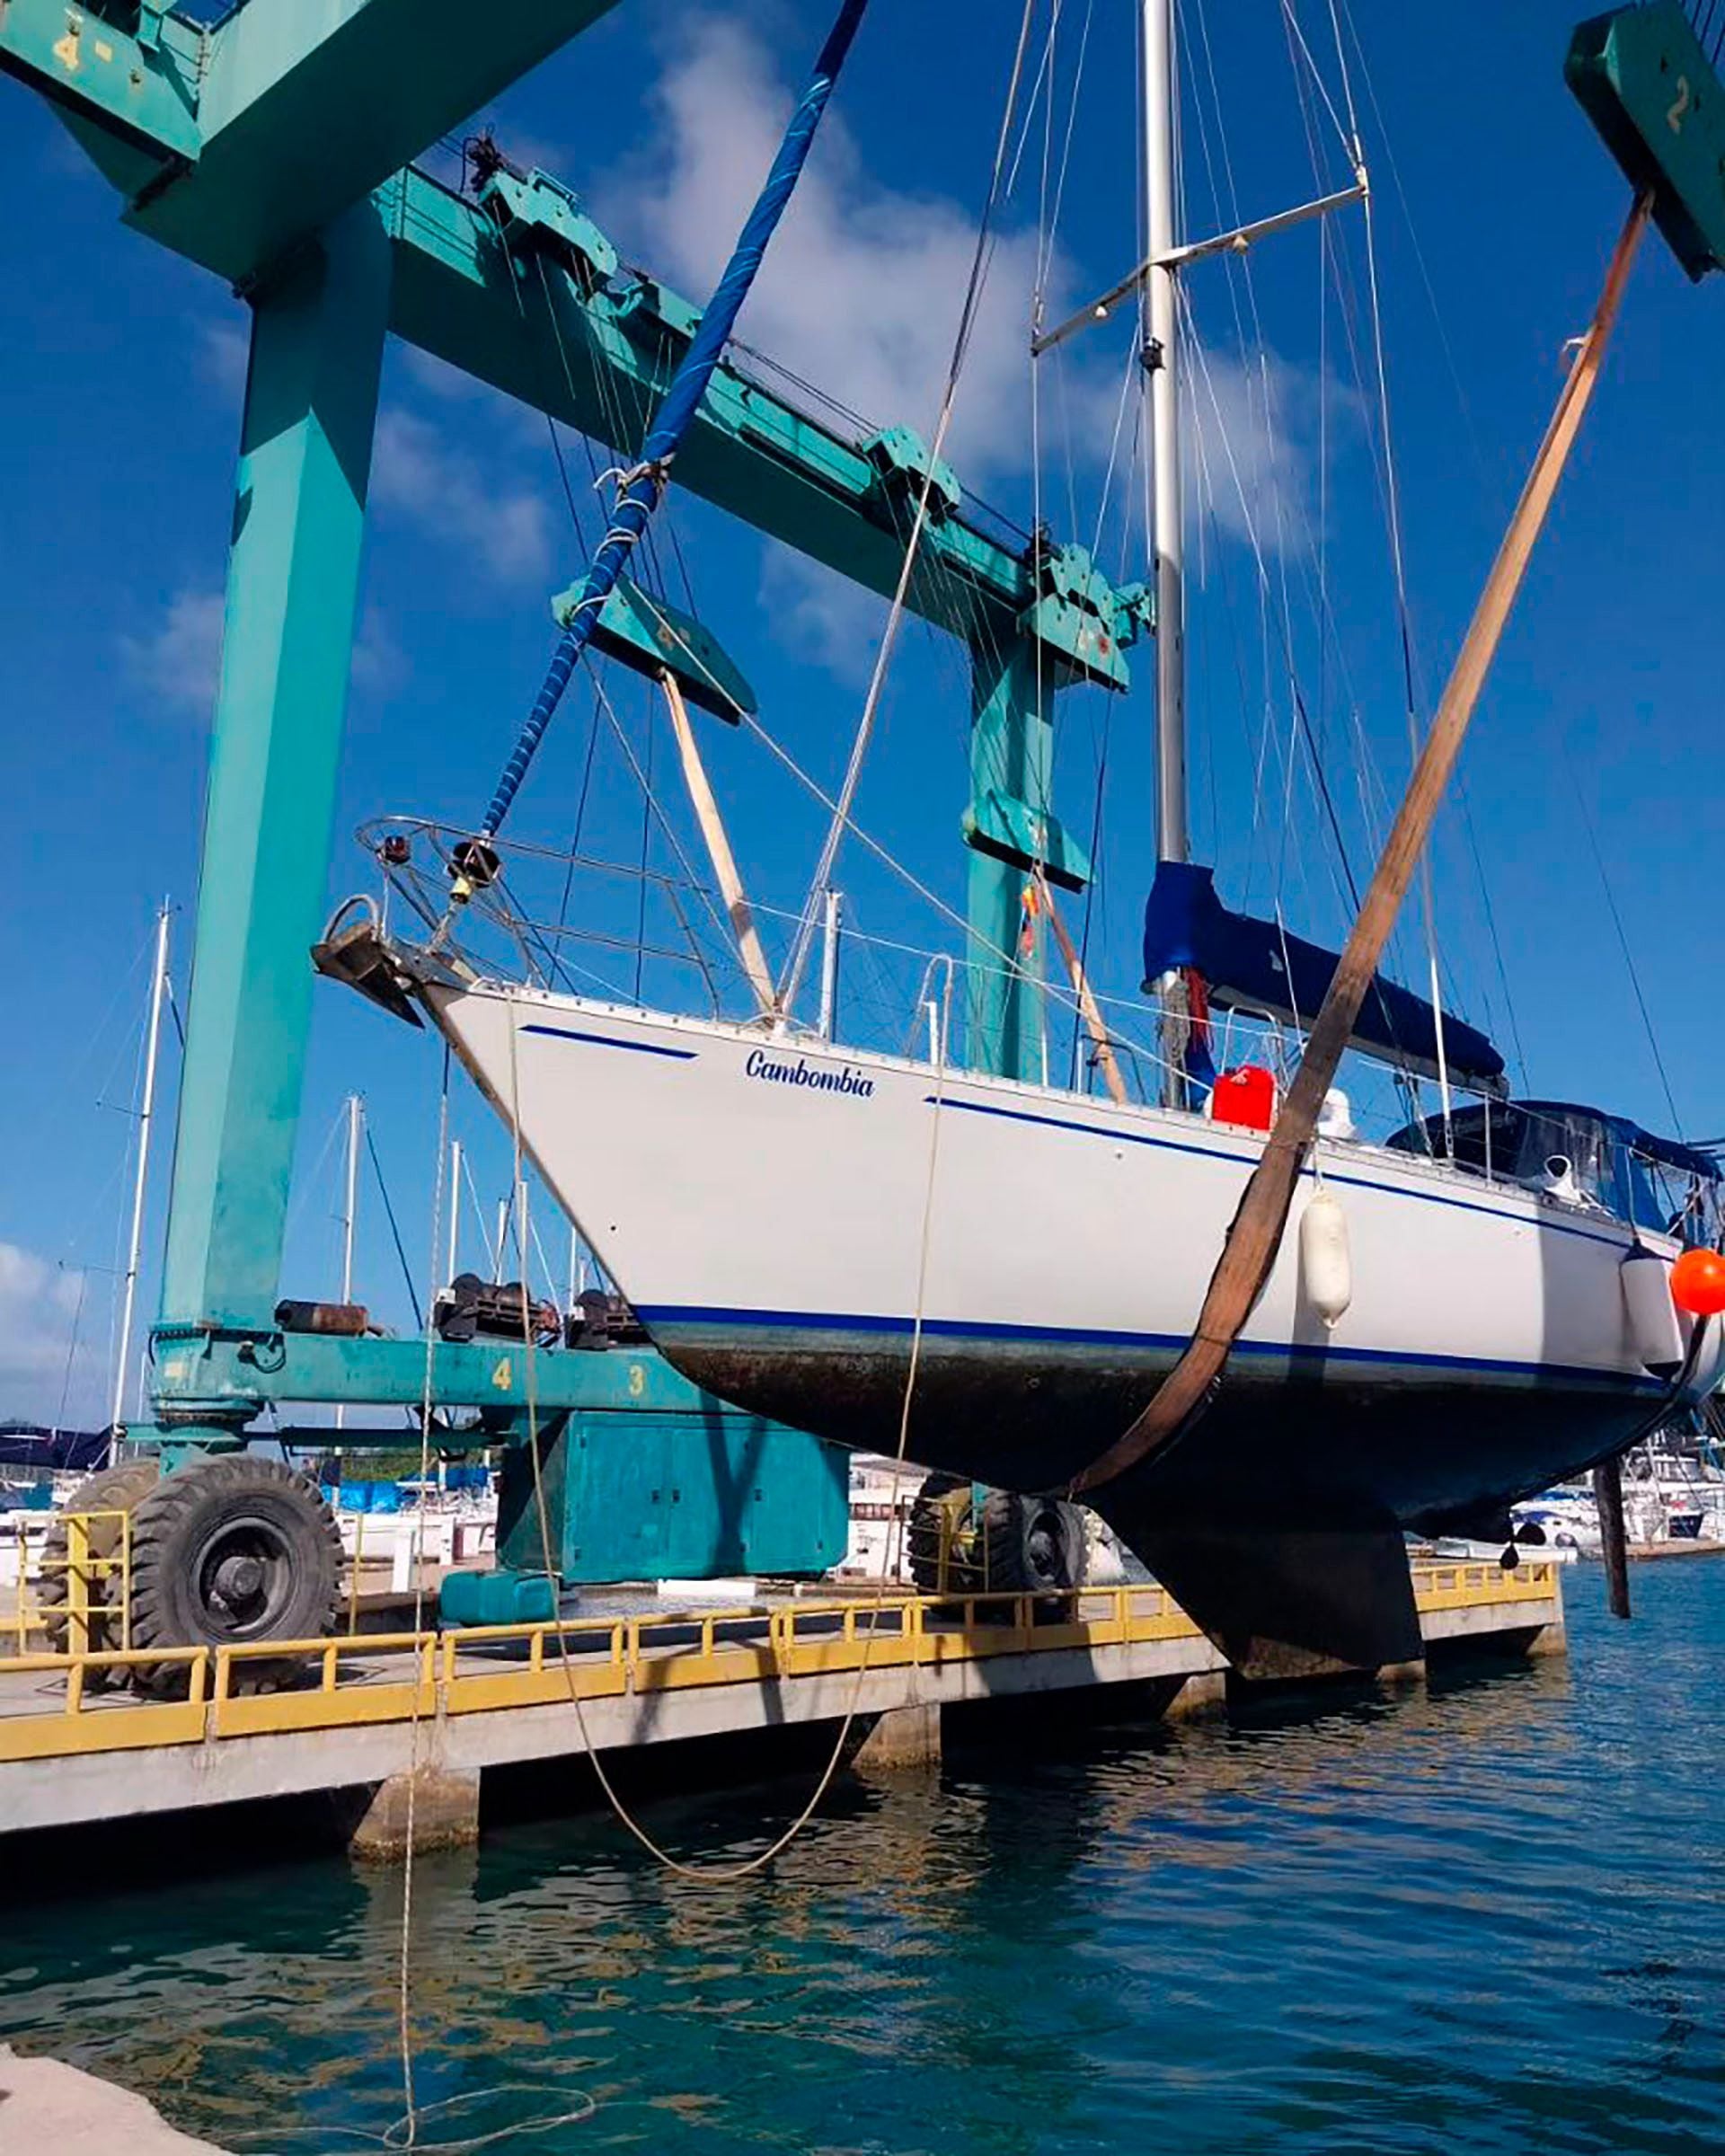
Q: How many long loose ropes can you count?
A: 2